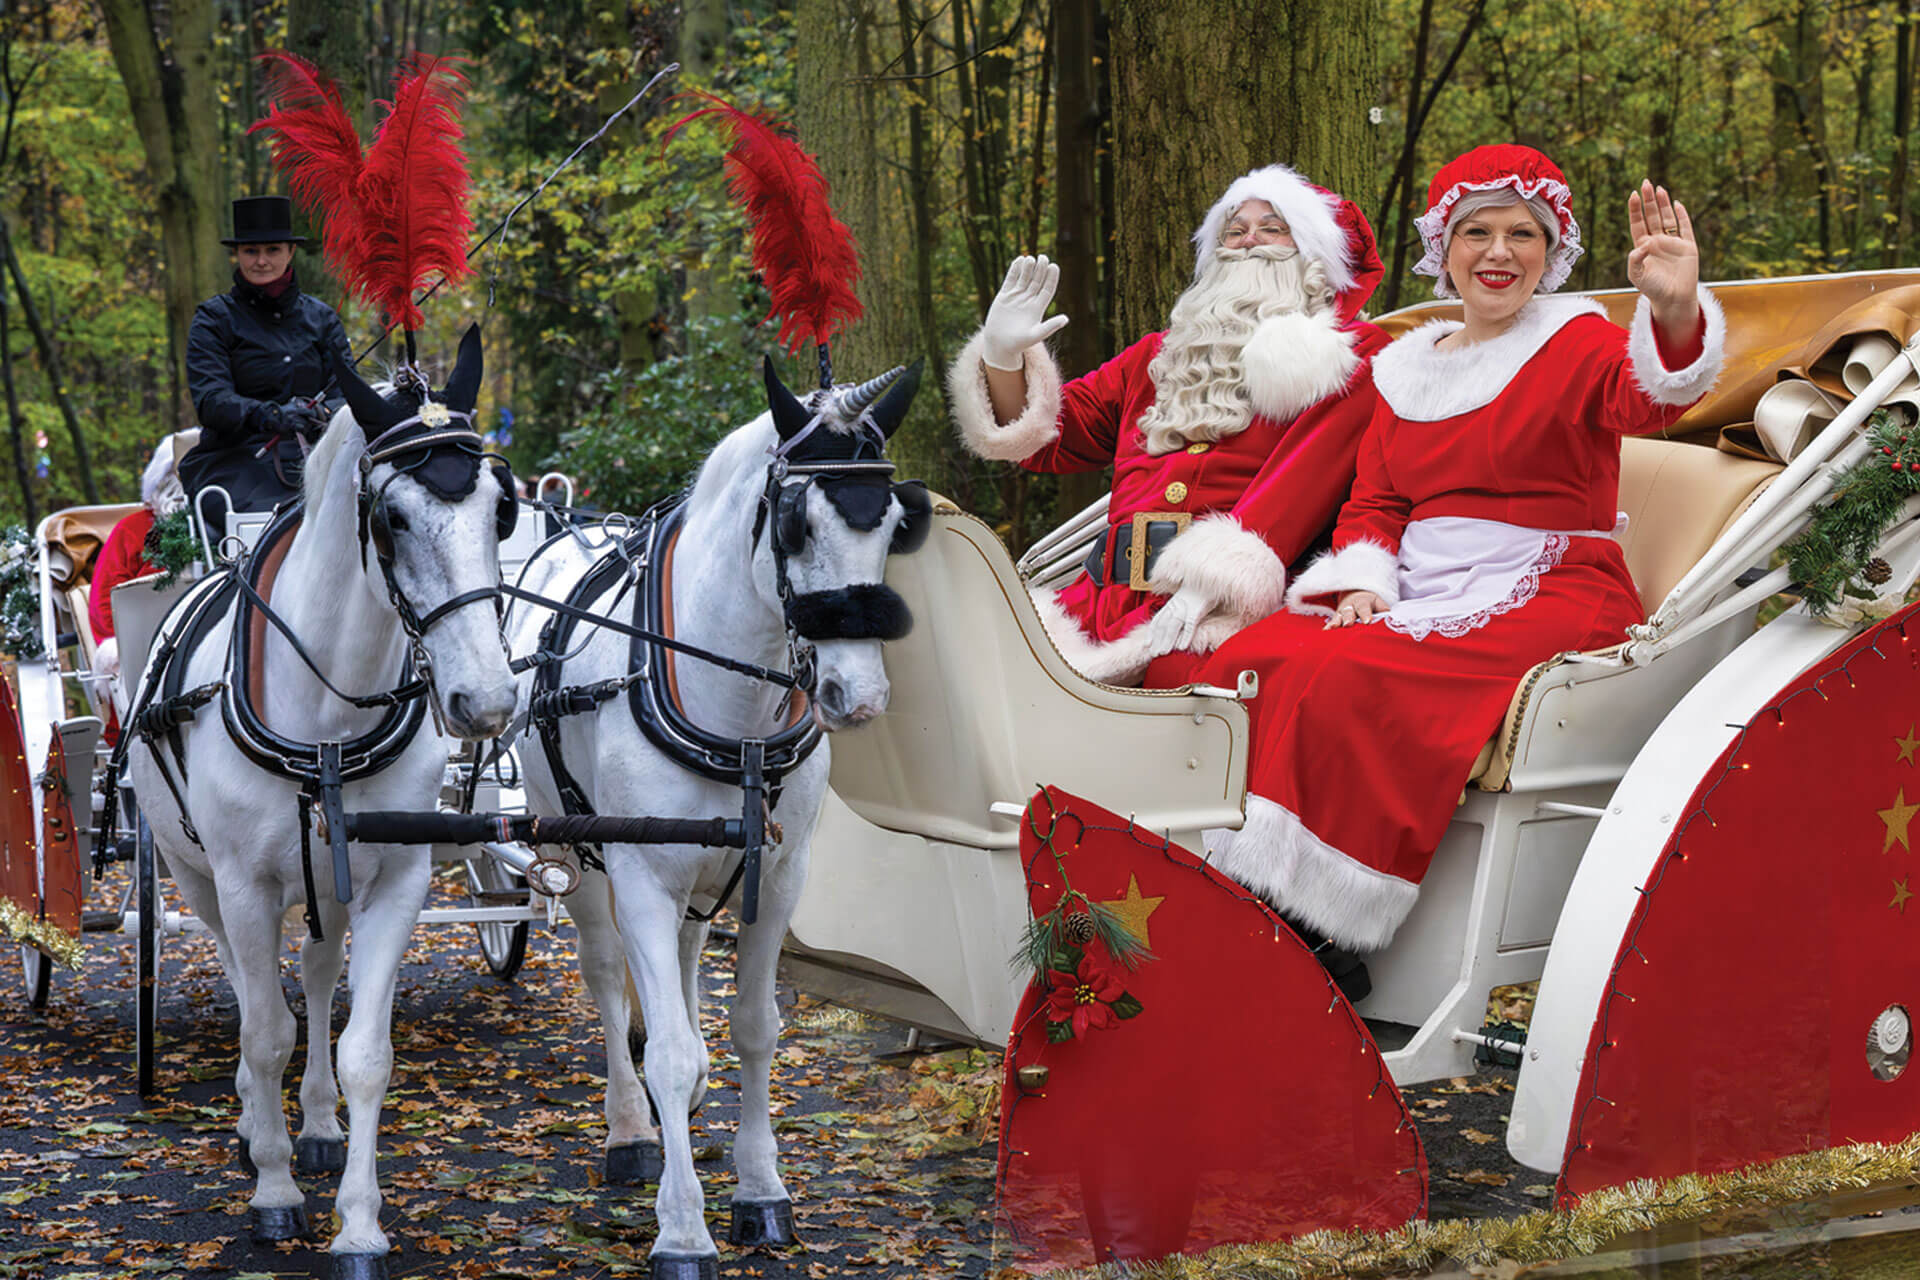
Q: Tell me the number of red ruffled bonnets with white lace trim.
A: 1